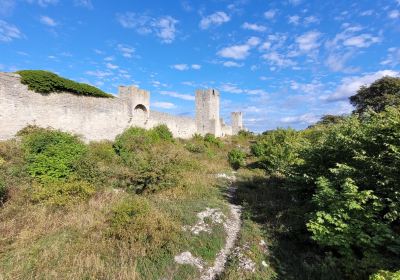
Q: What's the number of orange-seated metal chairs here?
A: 0